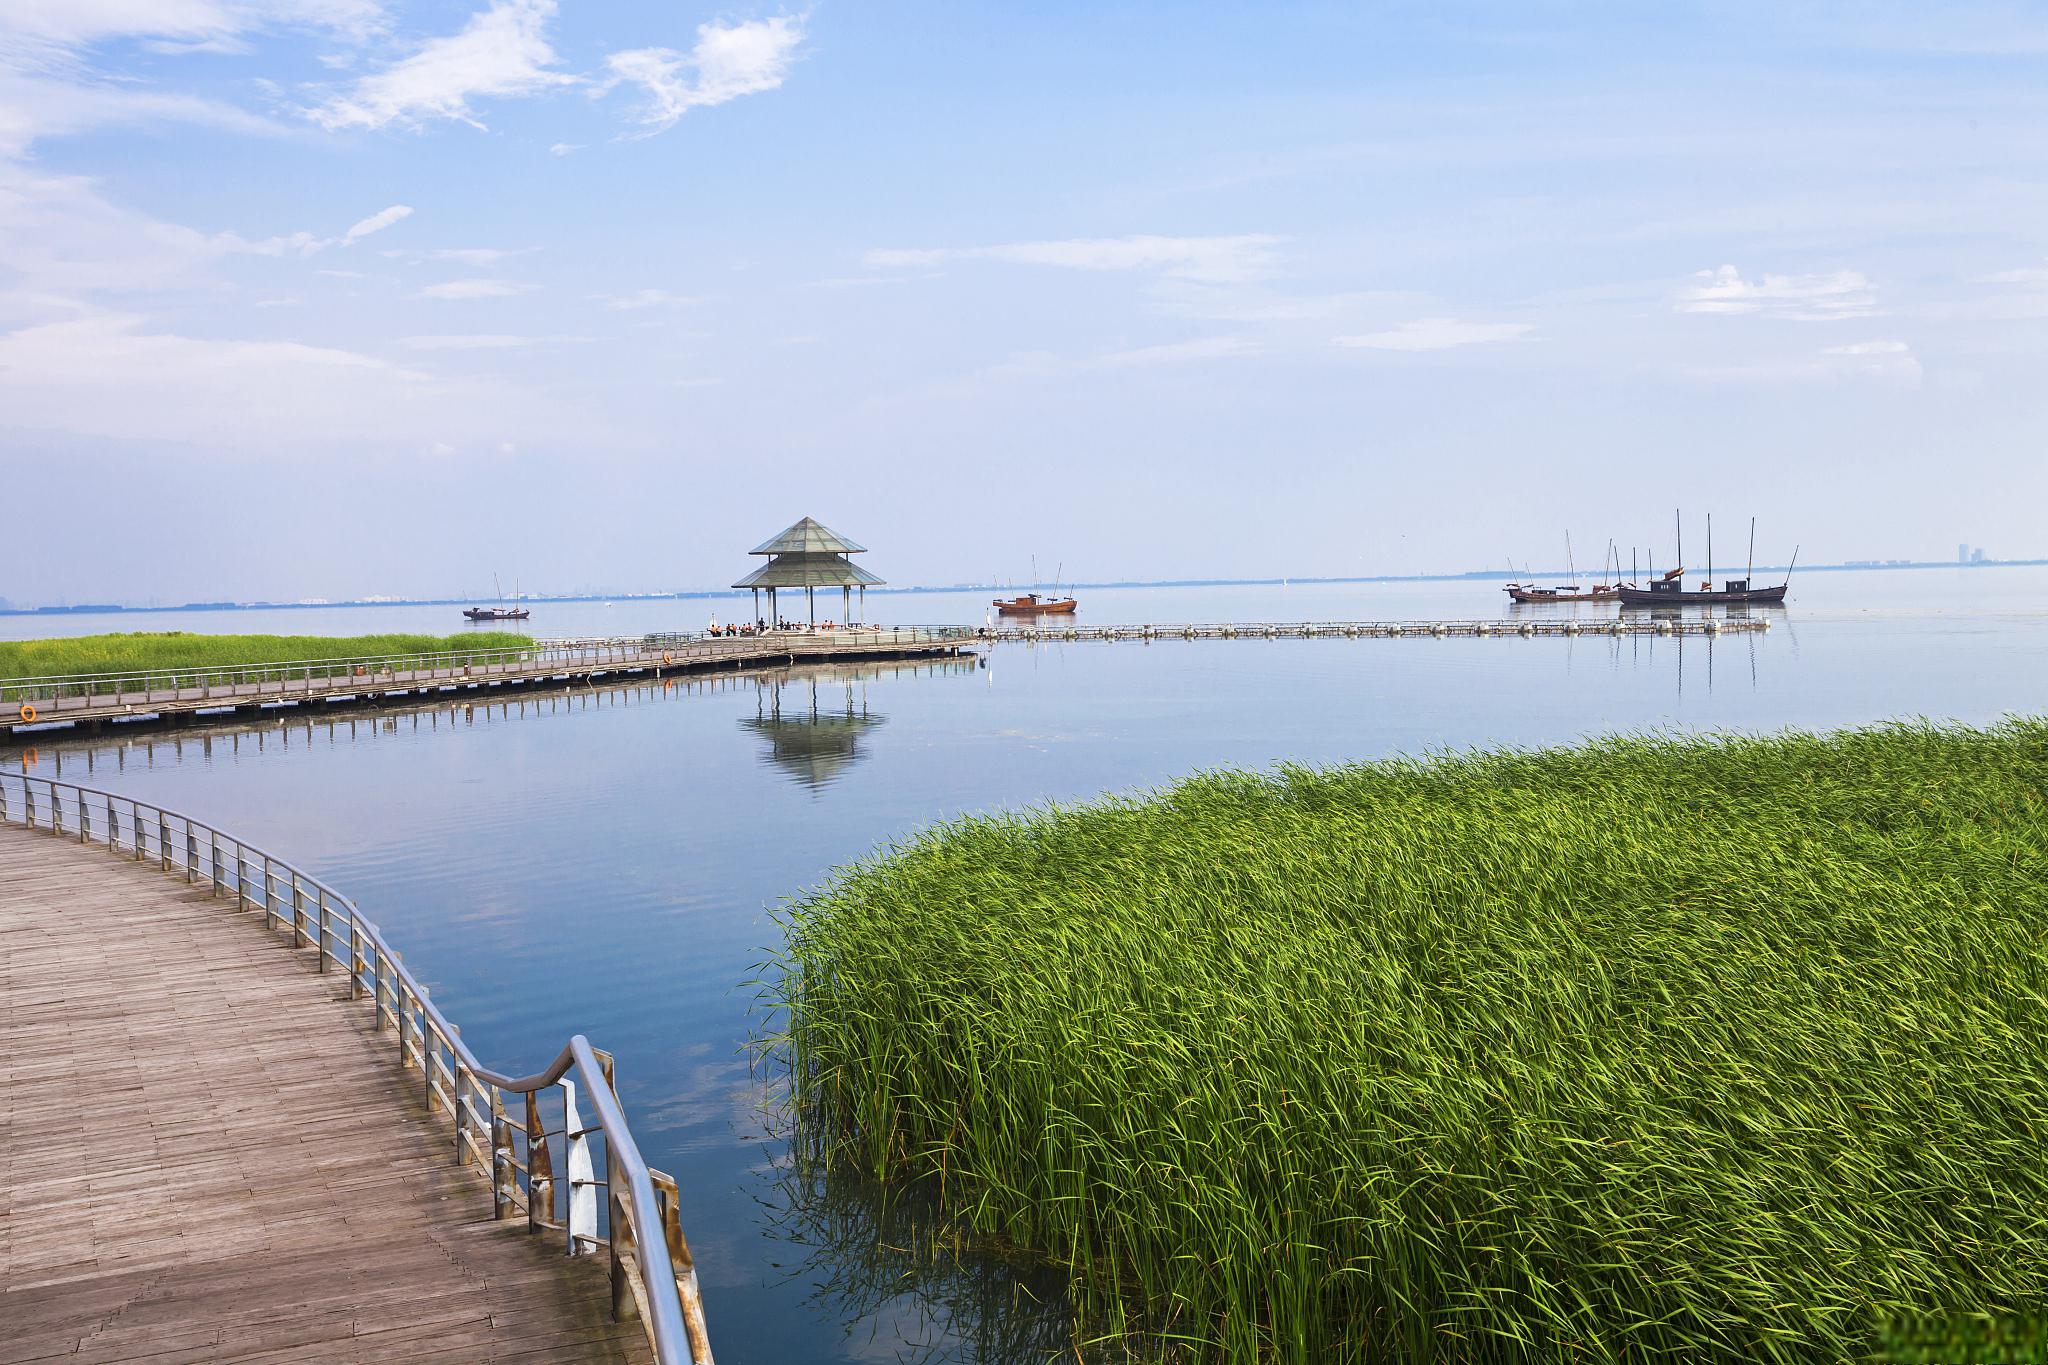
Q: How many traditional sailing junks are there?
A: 4